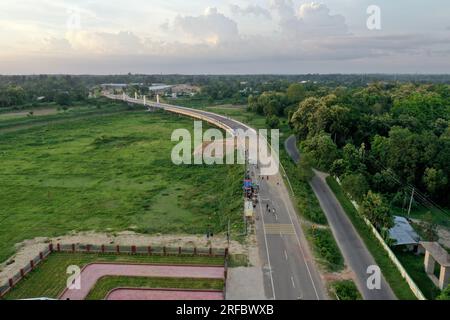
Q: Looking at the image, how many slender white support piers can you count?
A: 4